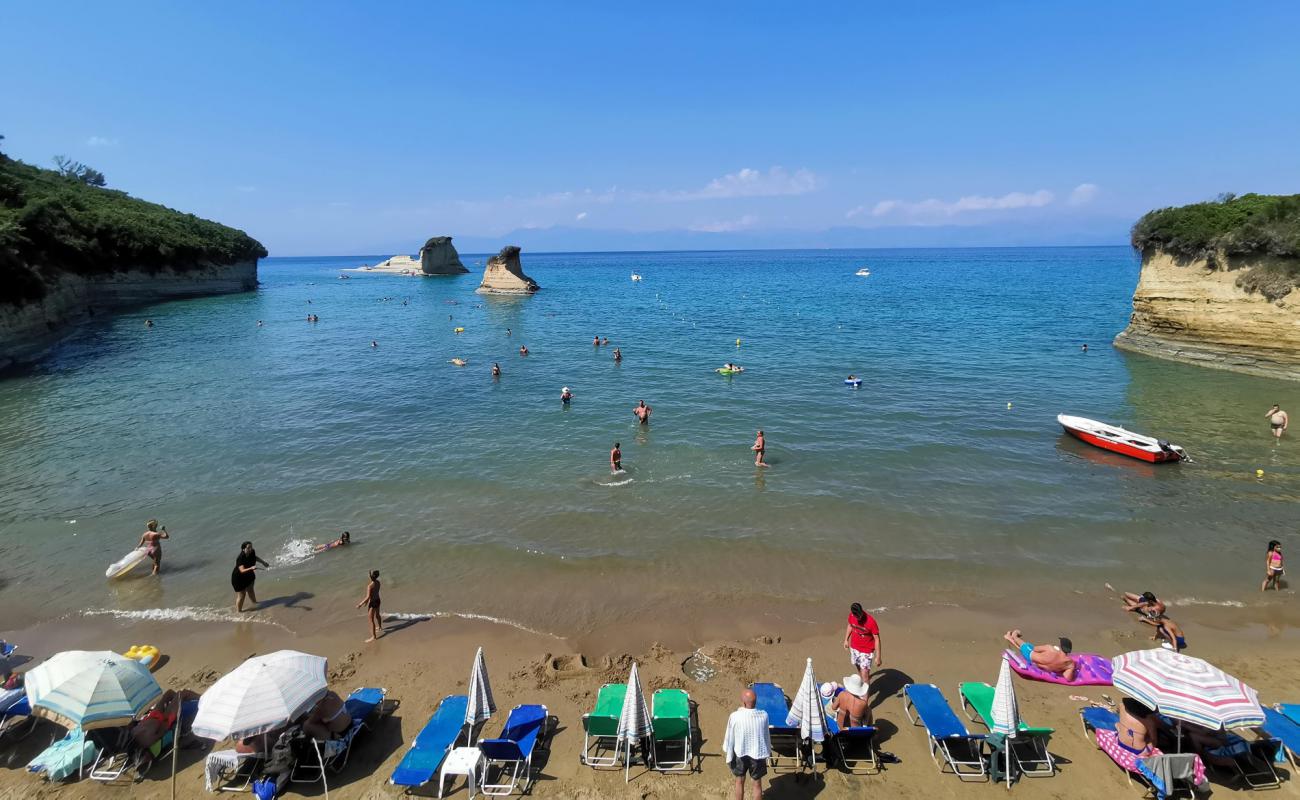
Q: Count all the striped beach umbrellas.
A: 7